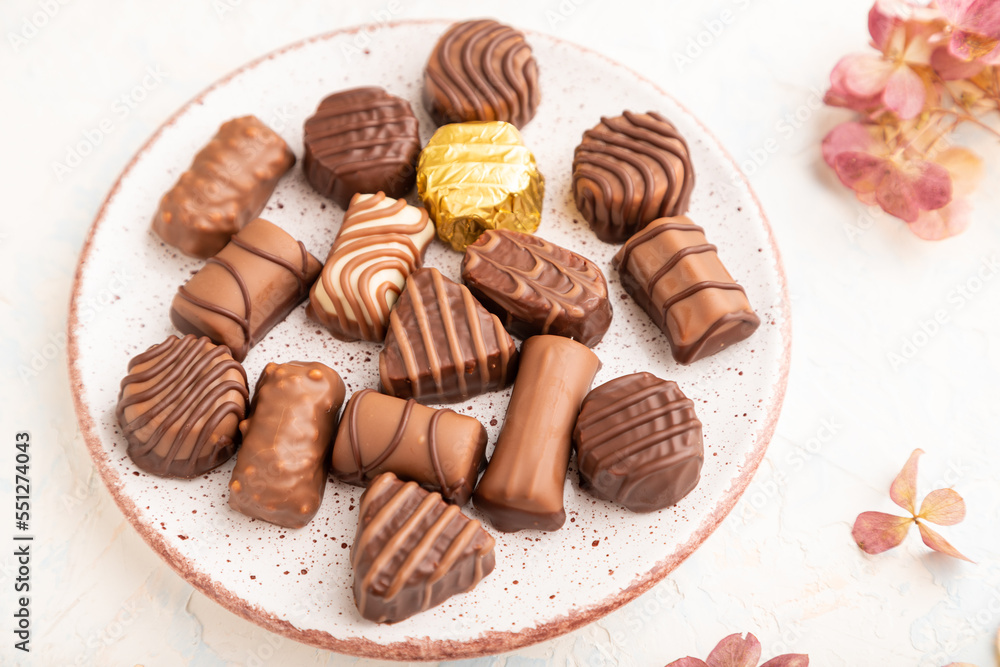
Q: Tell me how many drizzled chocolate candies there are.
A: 12